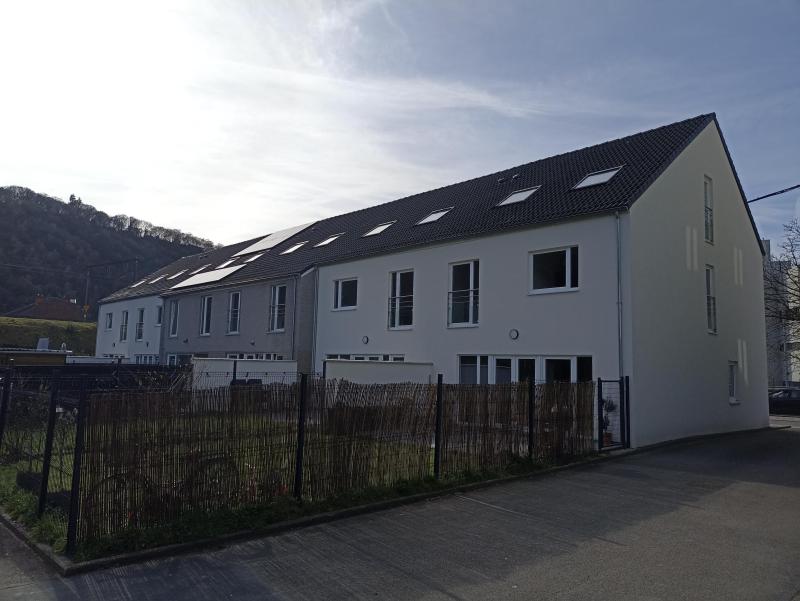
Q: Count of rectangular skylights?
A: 12